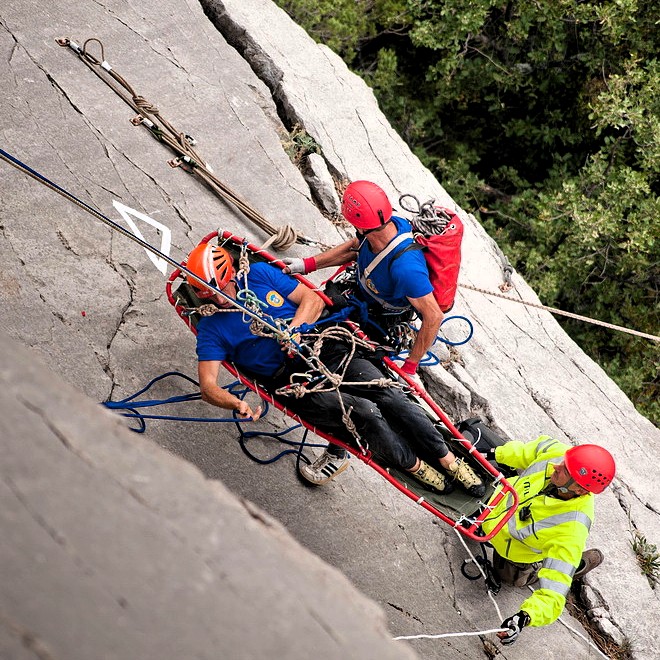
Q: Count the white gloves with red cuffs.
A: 2